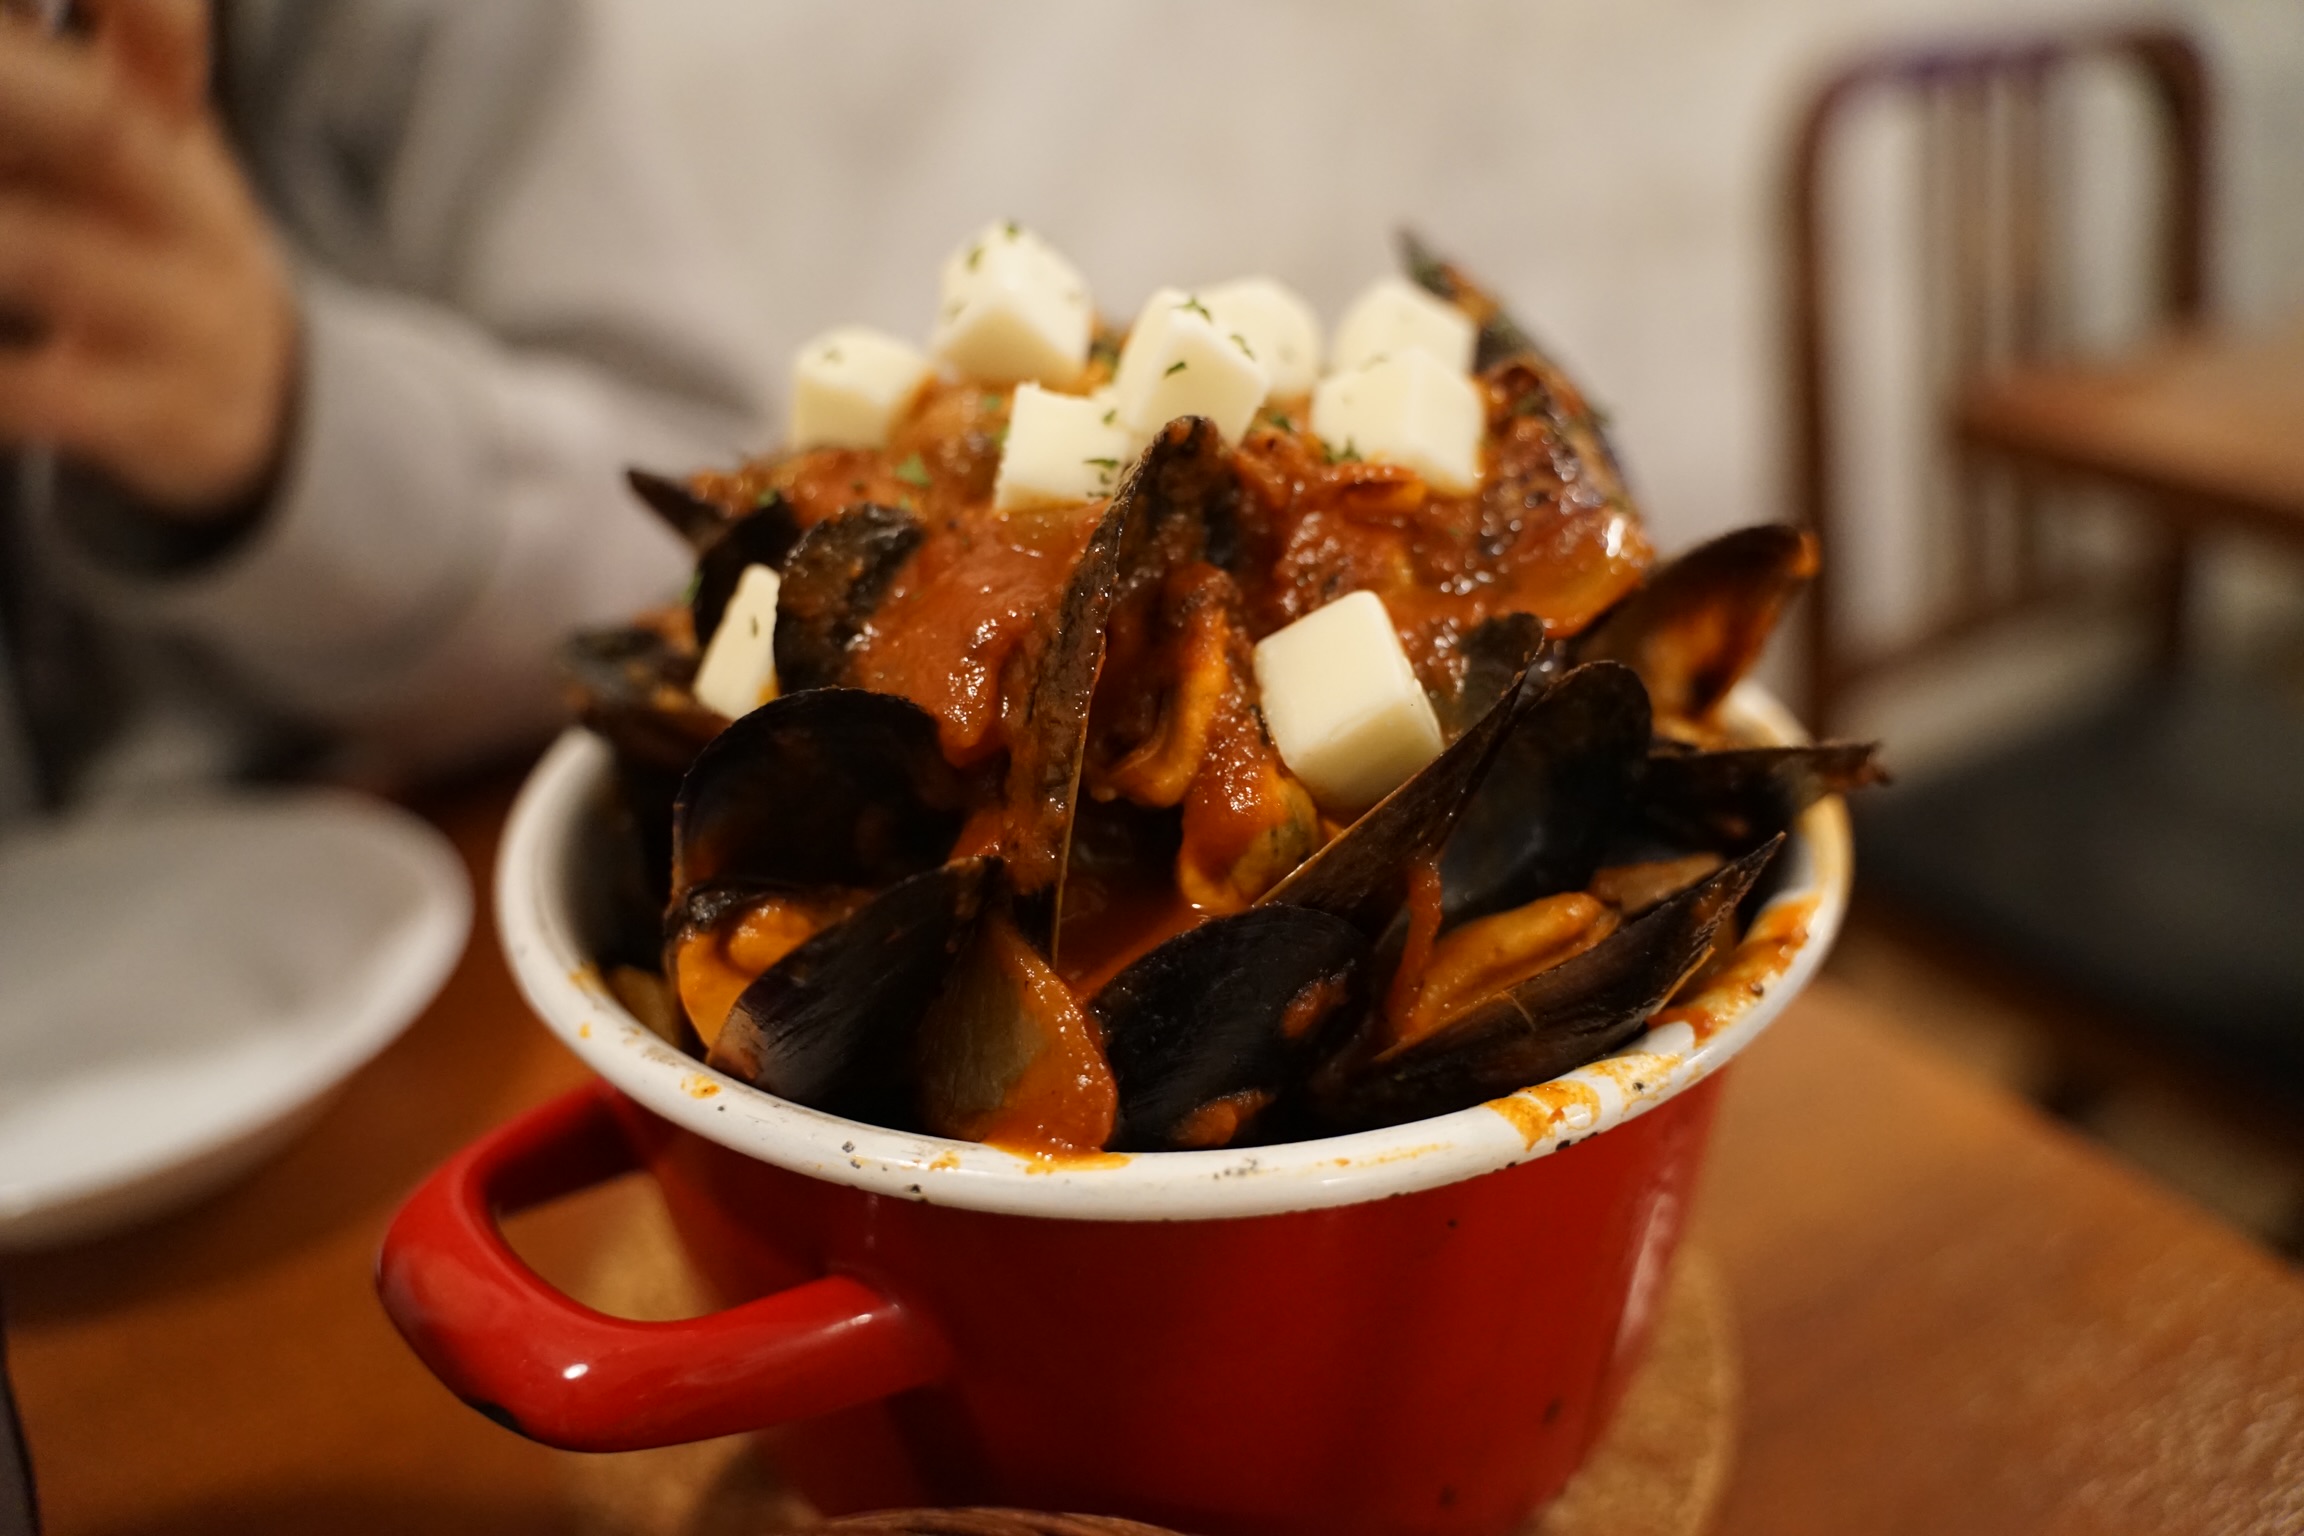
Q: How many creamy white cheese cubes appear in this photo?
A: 9